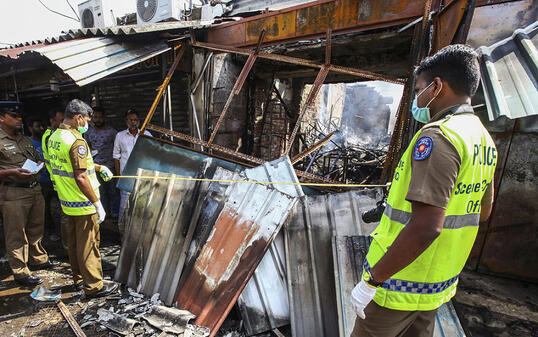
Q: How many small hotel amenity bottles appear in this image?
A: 0